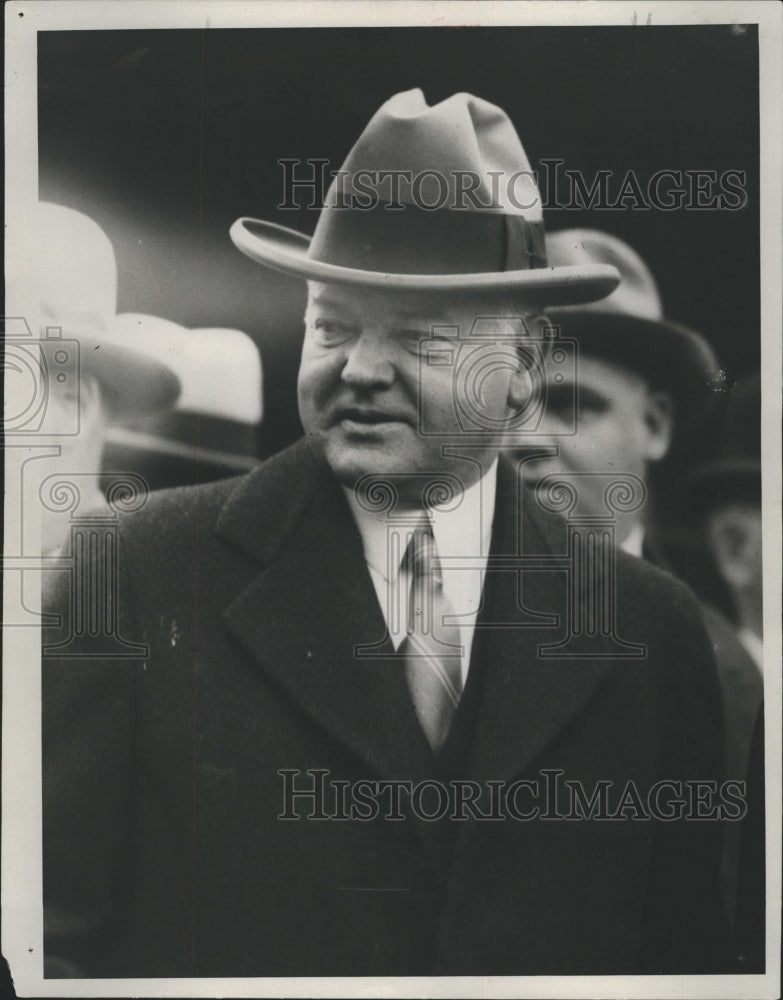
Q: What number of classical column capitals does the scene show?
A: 3